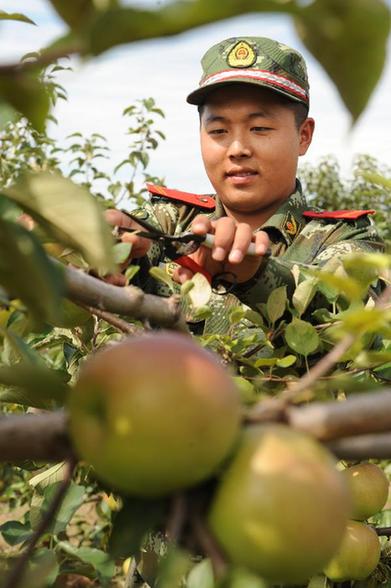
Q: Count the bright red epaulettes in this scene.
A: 2